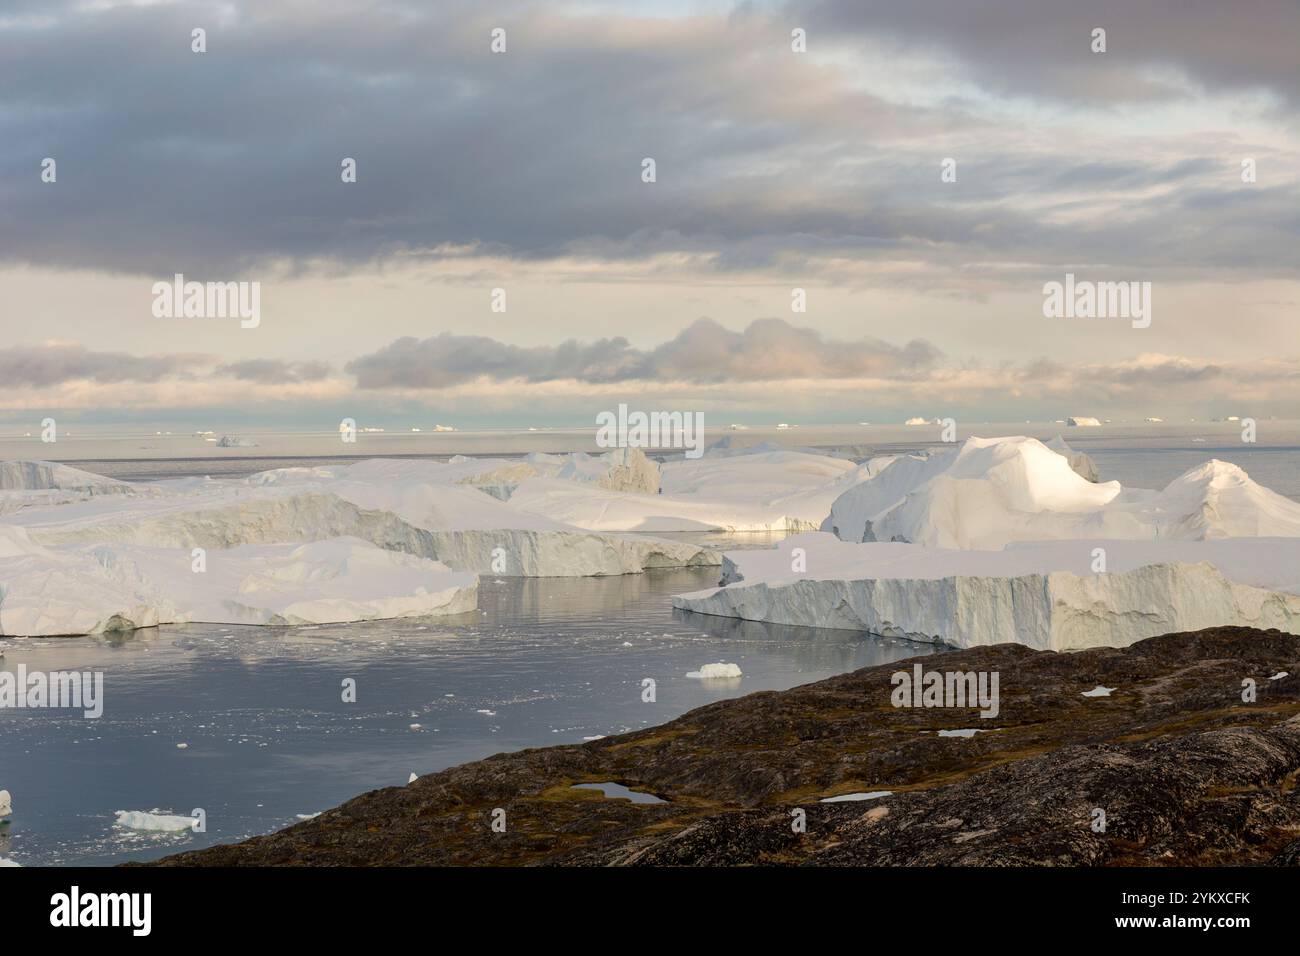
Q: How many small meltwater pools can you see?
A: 5